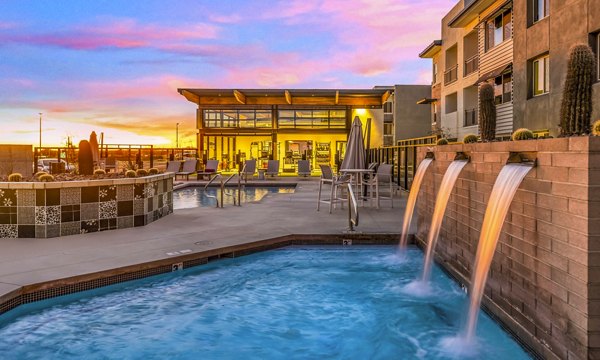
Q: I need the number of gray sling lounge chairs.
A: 6